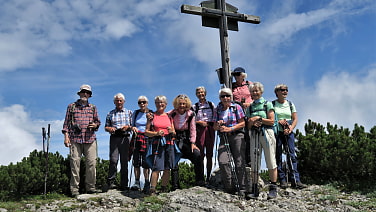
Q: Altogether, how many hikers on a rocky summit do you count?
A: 10